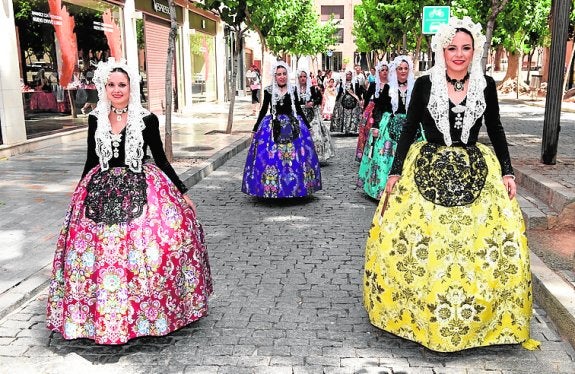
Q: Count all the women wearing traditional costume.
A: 7